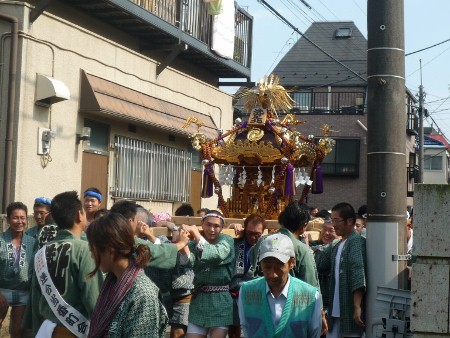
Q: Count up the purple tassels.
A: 3